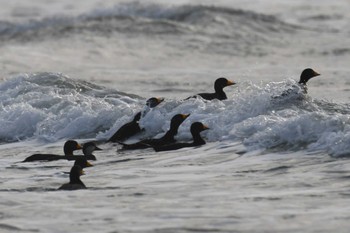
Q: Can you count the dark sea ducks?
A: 9